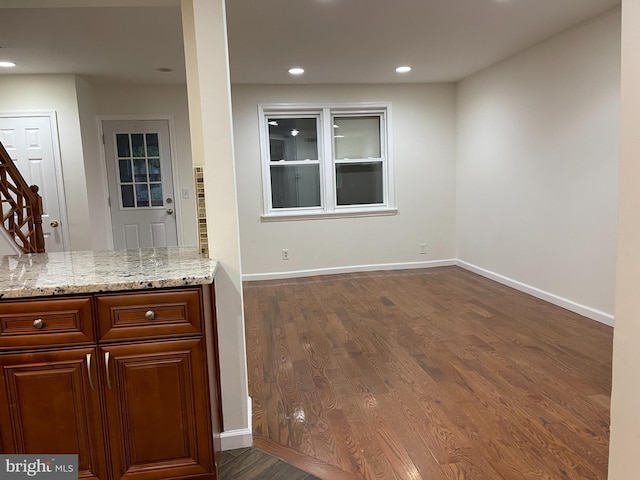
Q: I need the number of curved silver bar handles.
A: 2